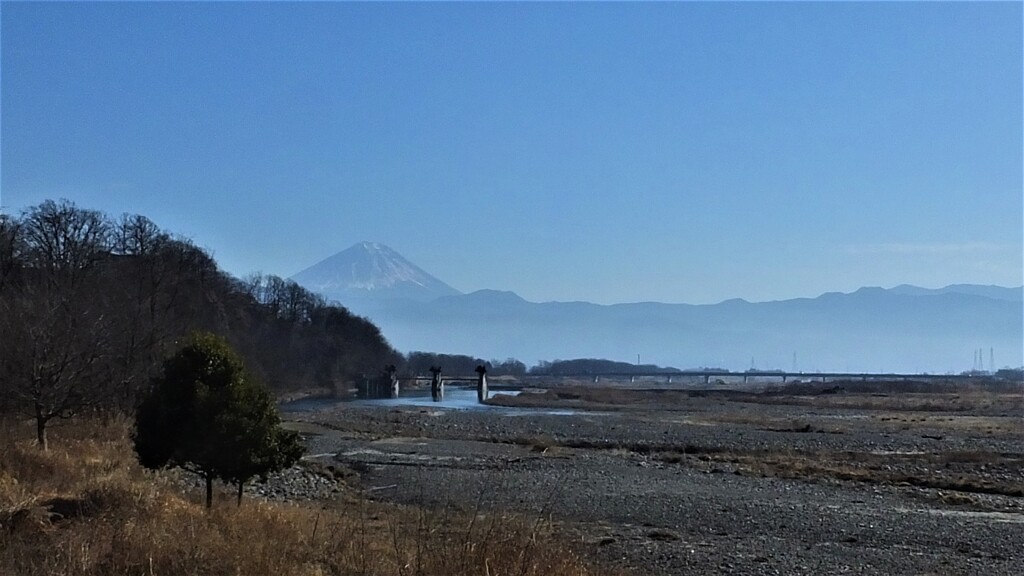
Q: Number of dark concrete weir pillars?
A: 3